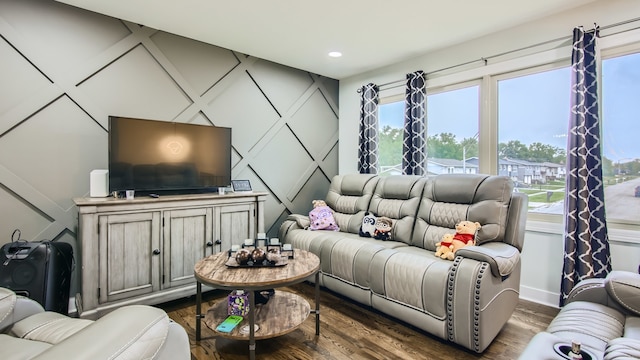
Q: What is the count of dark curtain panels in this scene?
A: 3